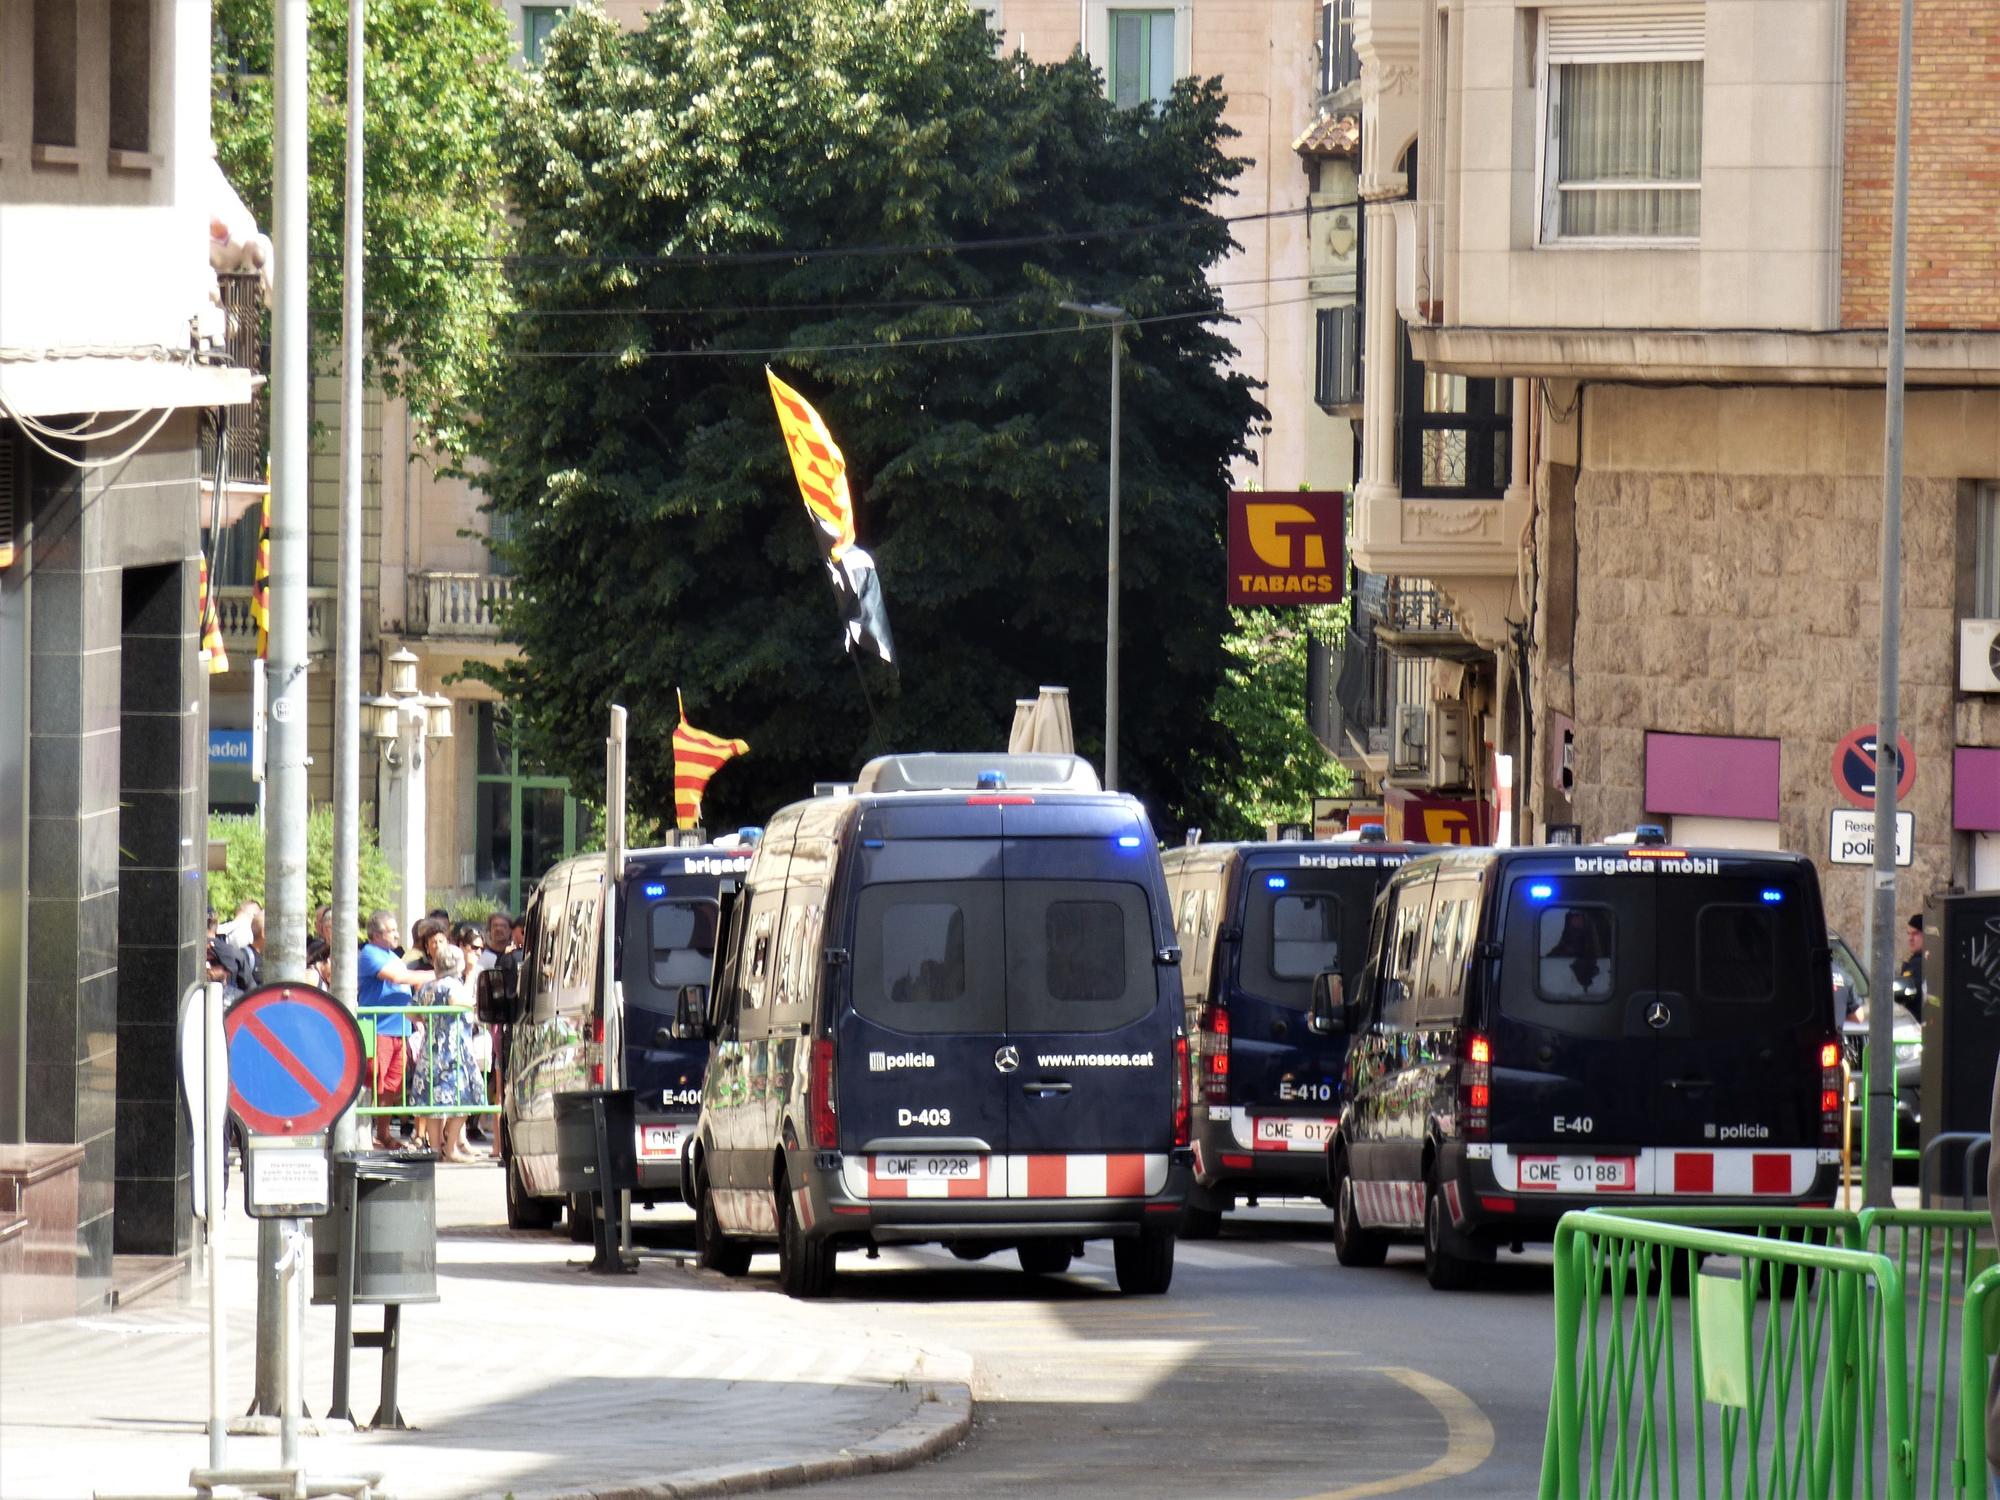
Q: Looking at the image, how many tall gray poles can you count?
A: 4